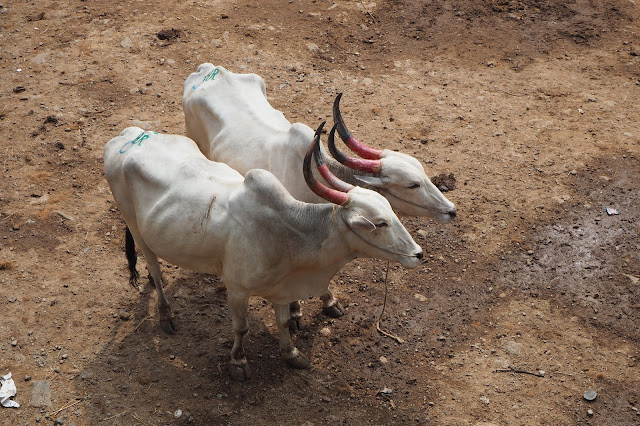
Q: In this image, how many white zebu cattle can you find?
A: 2